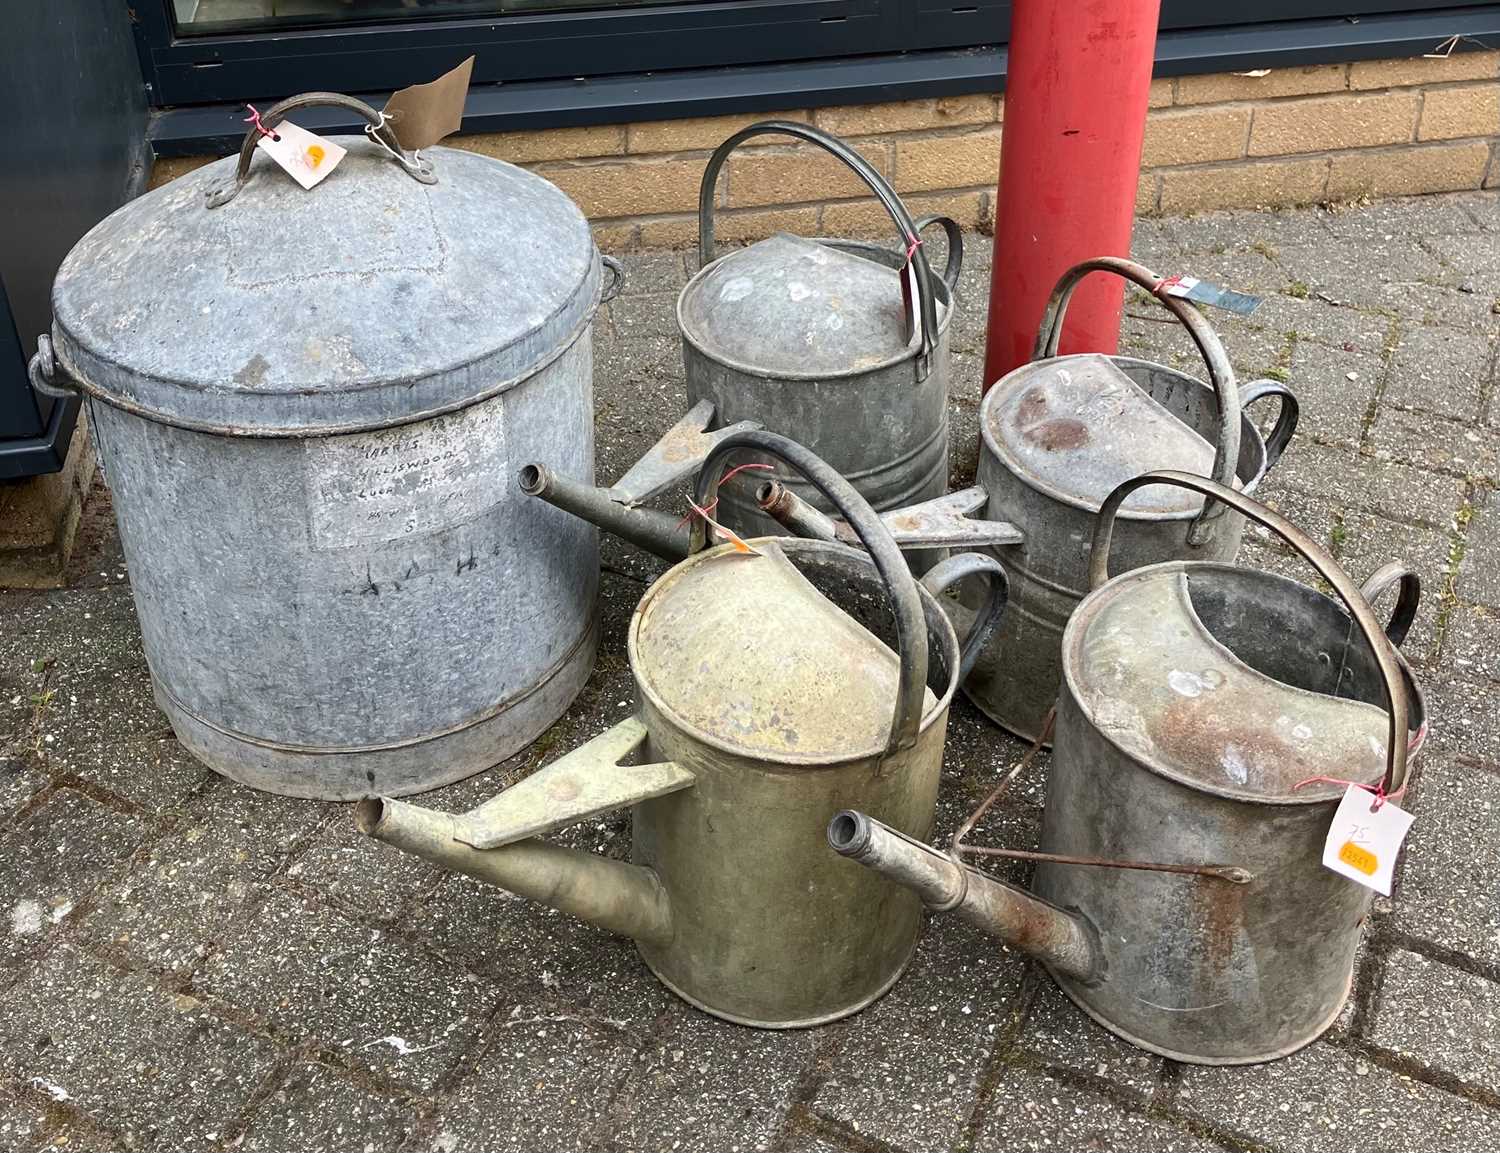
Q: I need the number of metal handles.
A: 11